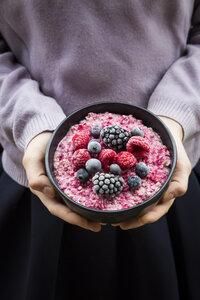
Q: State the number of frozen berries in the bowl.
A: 15